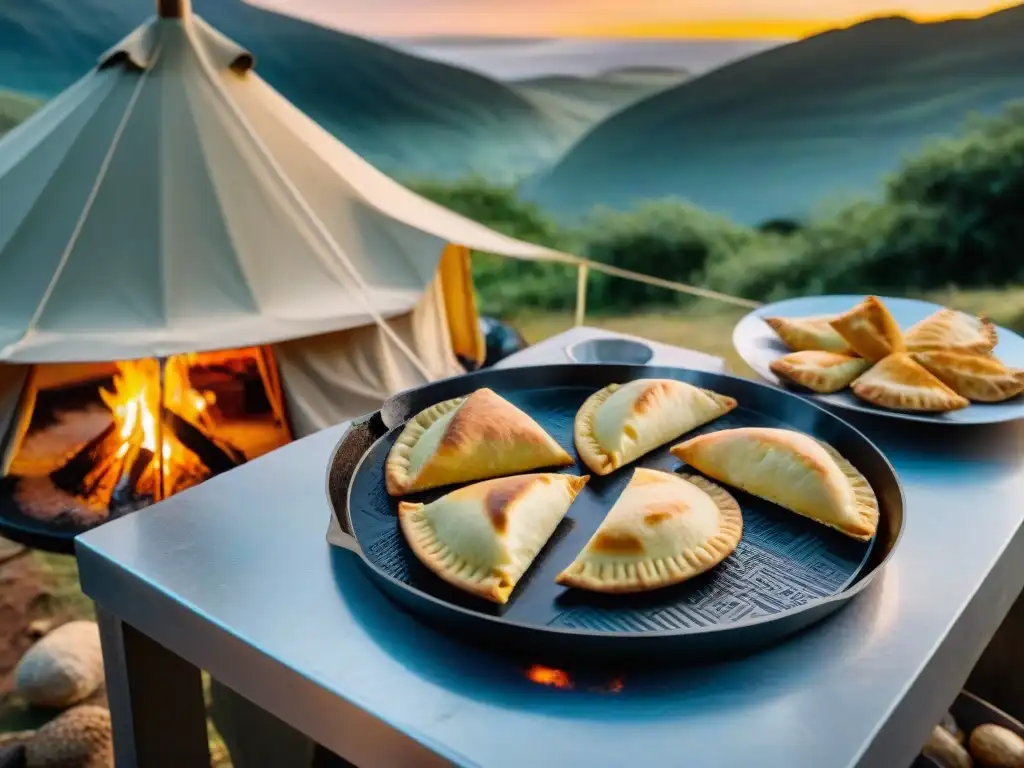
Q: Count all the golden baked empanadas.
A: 11